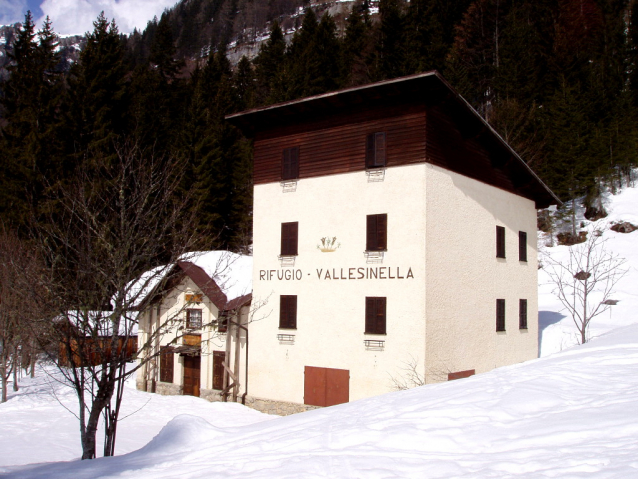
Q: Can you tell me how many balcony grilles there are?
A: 6